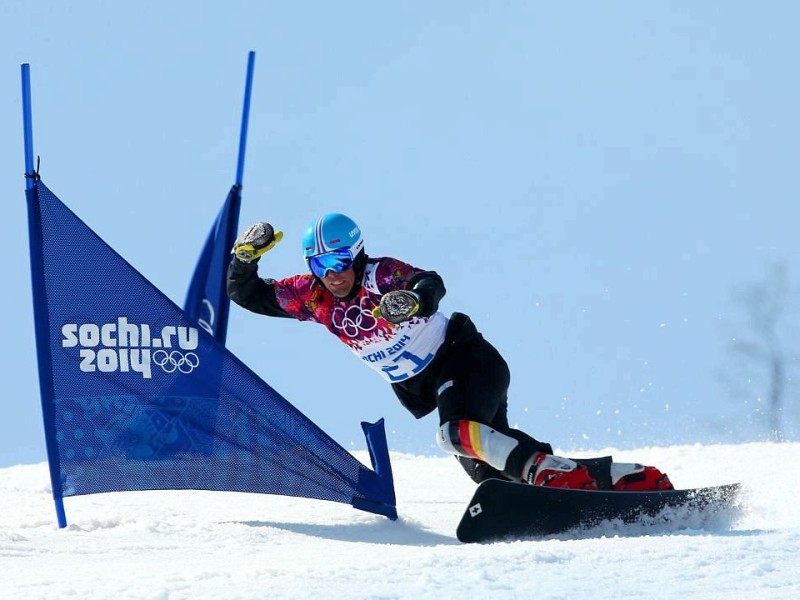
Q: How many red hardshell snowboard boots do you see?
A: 2